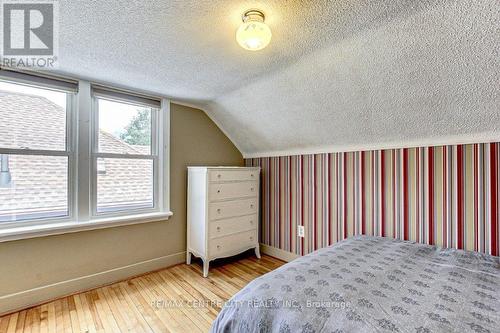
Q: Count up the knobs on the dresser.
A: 10